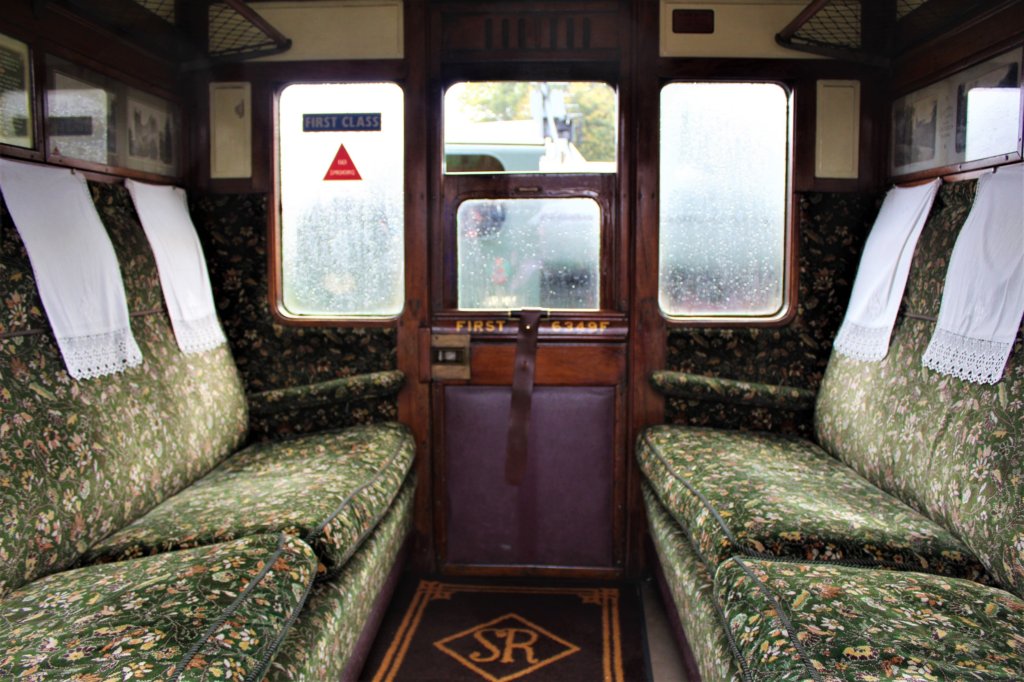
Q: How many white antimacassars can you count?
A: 4